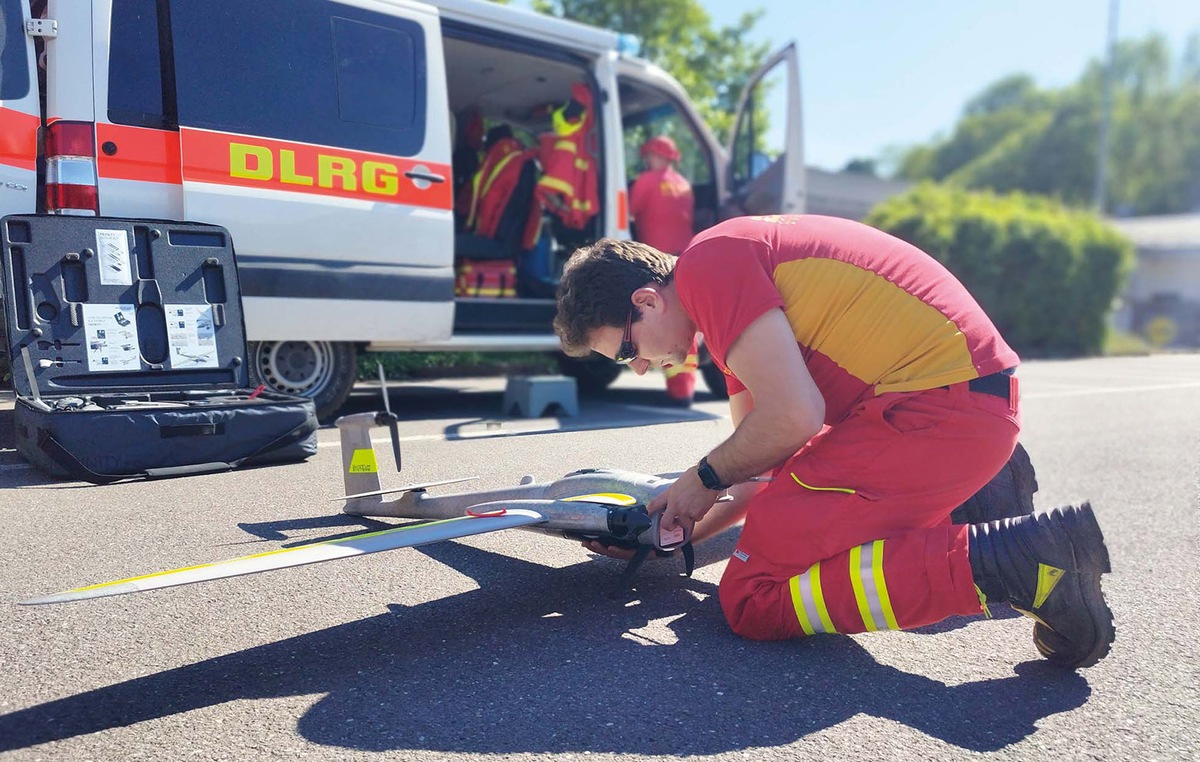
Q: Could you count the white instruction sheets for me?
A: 3